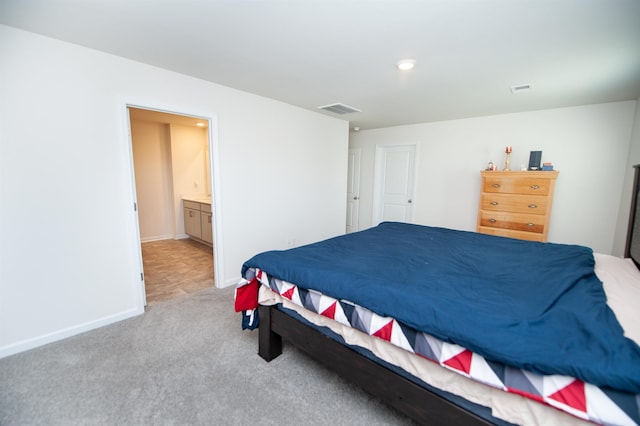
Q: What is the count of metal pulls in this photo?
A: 6